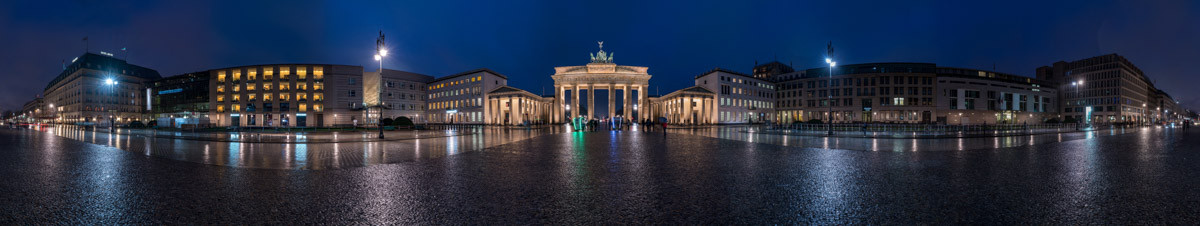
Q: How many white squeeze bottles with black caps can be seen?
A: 0